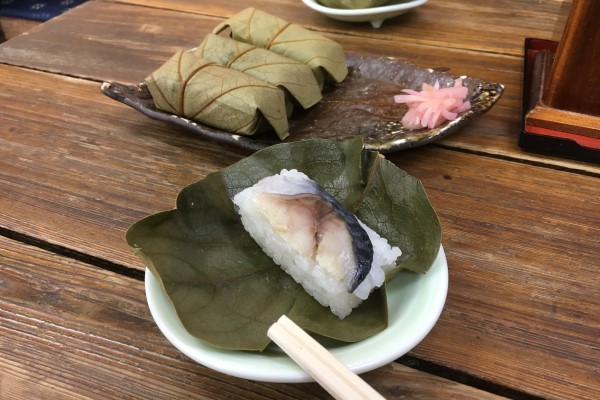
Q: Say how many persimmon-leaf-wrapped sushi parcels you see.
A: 3